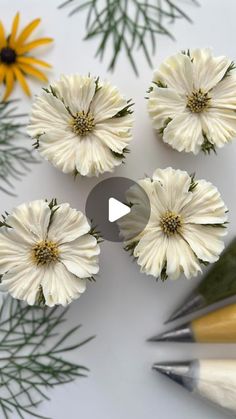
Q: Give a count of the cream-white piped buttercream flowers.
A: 4